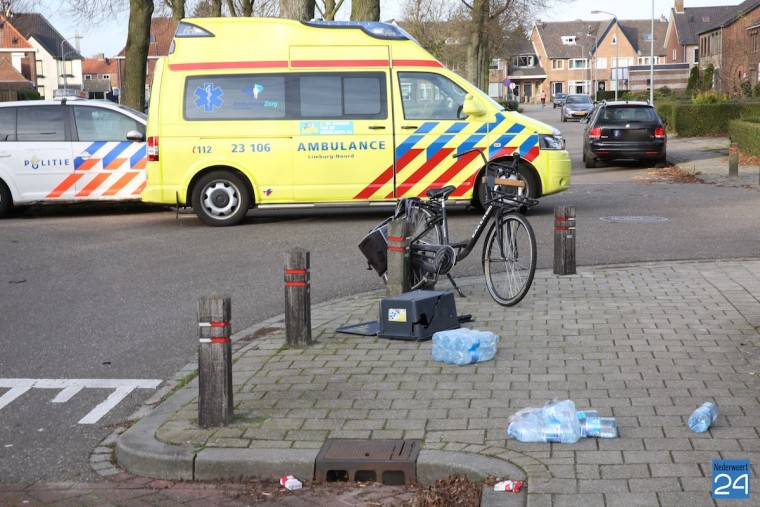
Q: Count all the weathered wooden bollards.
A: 5